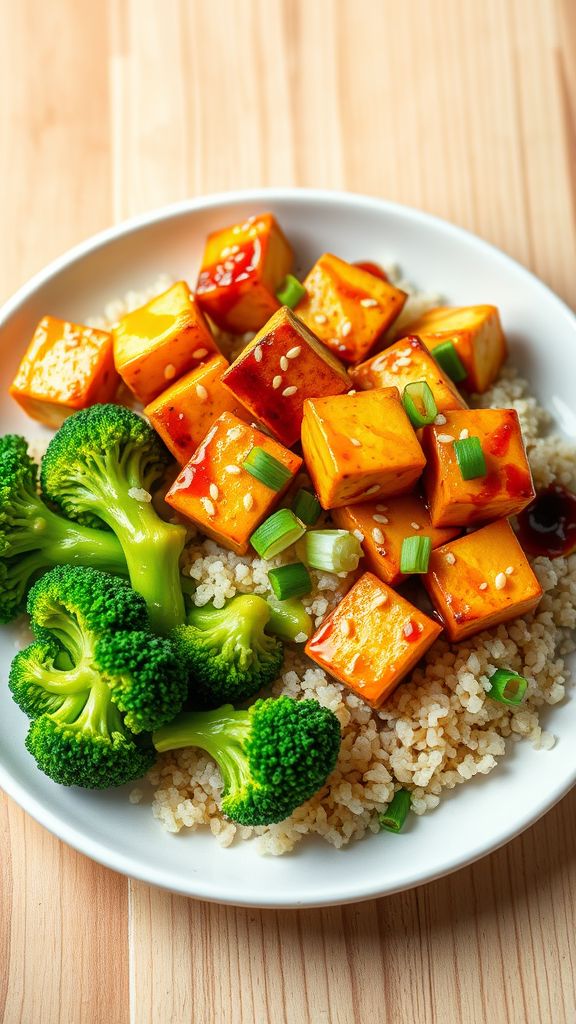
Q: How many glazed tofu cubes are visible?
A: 14